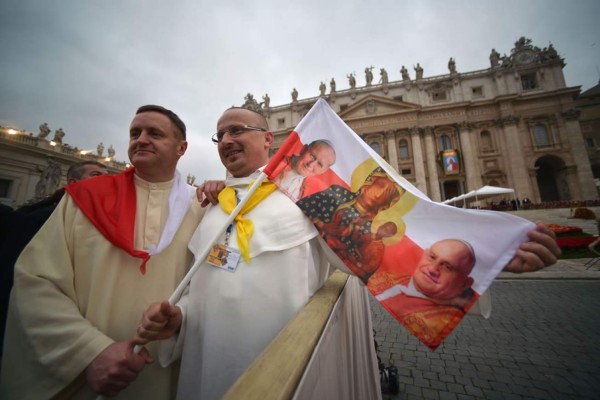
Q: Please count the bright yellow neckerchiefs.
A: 1